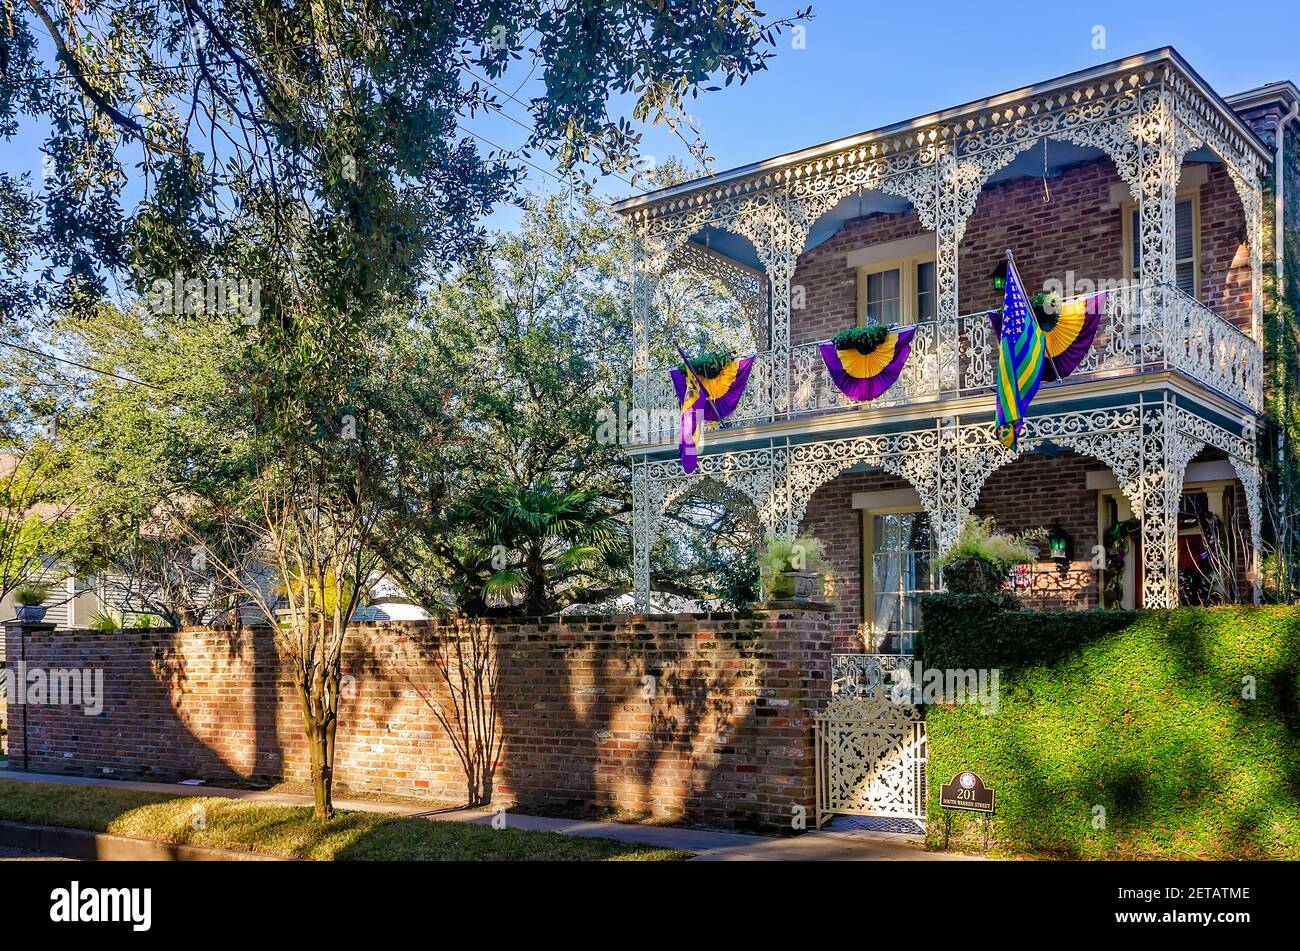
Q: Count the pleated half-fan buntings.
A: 3